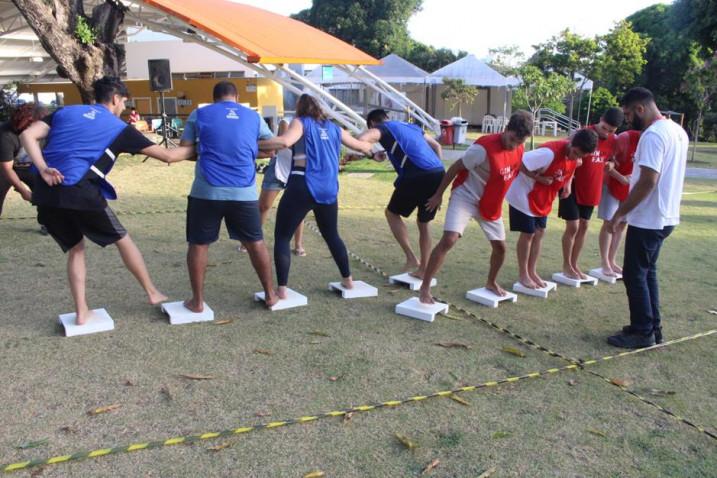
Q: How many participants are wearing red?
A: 4